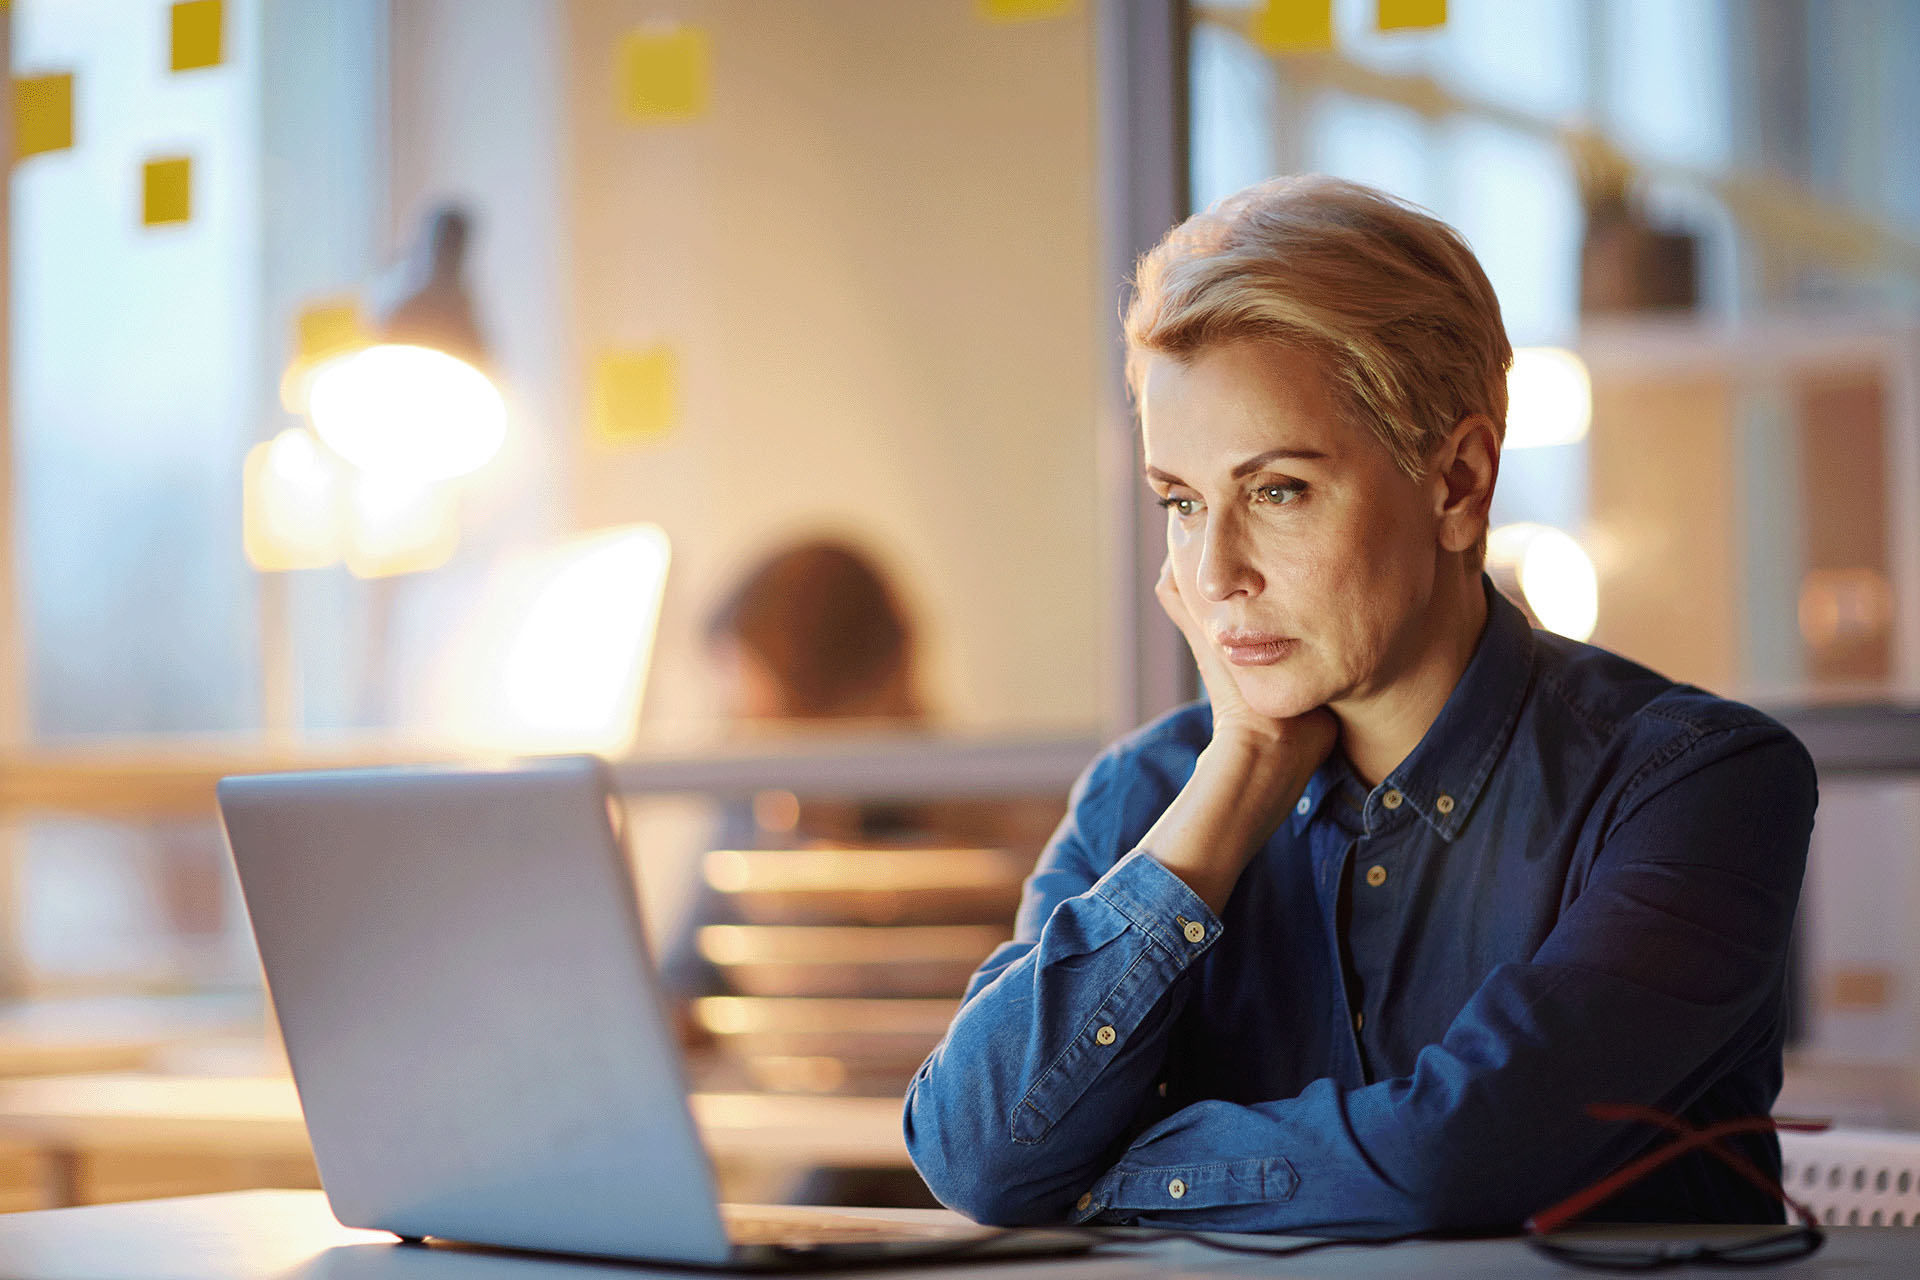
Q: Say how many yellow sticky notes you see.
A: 9